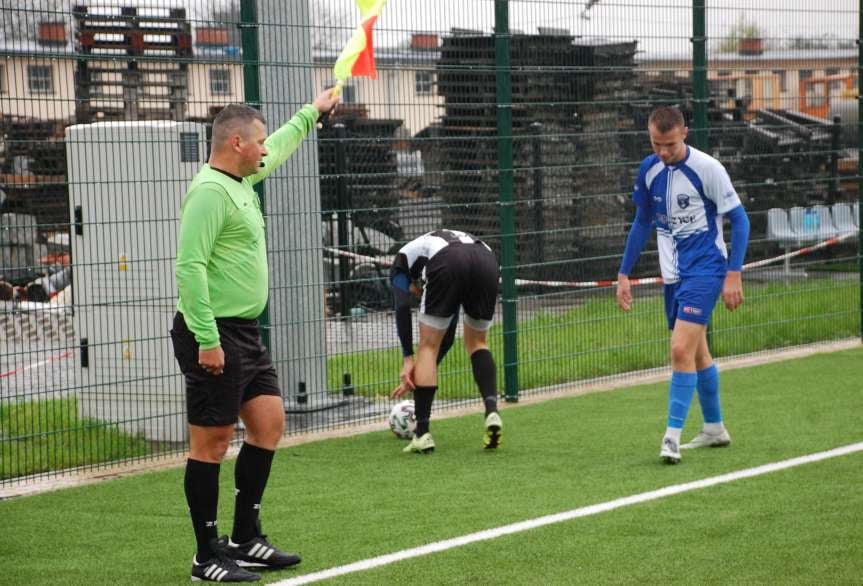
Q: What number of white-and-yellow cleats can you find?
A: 2